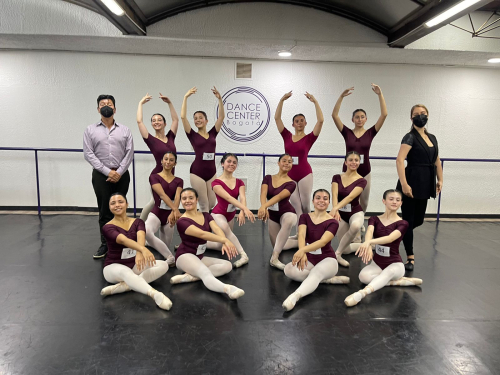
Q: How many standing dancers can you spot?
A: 4